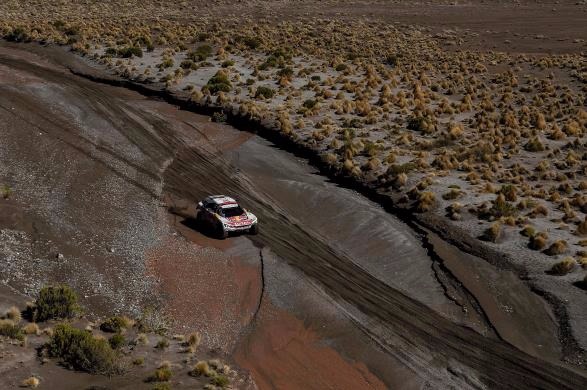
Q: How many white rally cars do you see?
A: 1